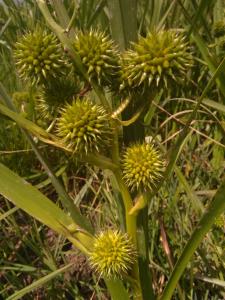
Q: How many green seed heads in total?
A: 7